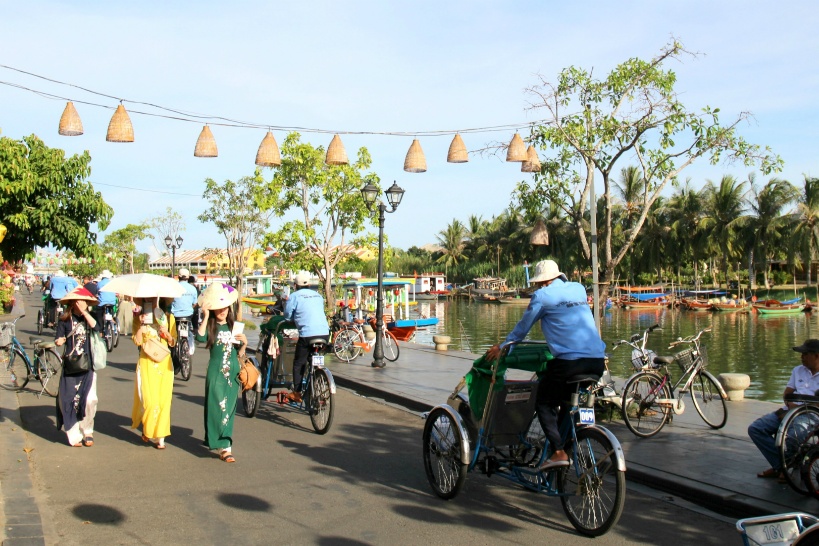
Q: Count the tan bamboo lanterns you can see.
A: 10